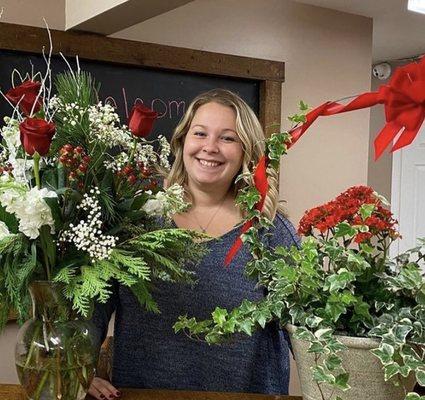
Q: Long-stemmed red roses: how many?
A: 3